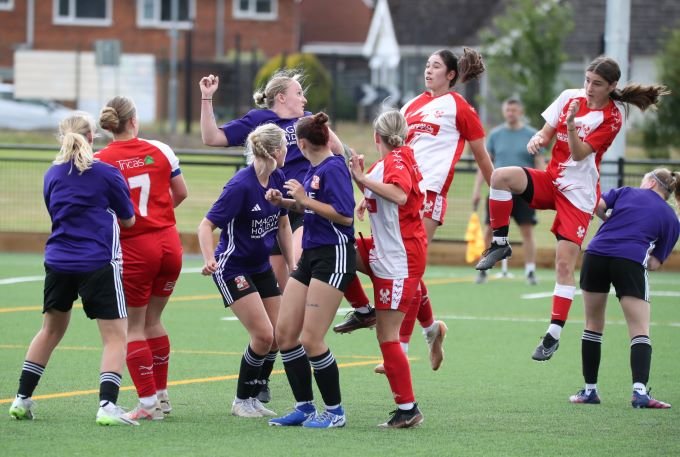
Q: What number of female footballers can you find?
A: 9